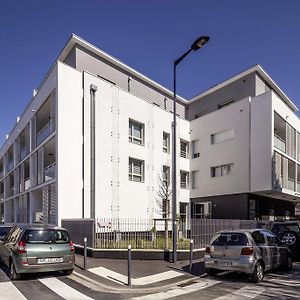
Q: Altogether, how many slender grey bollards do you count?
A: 3